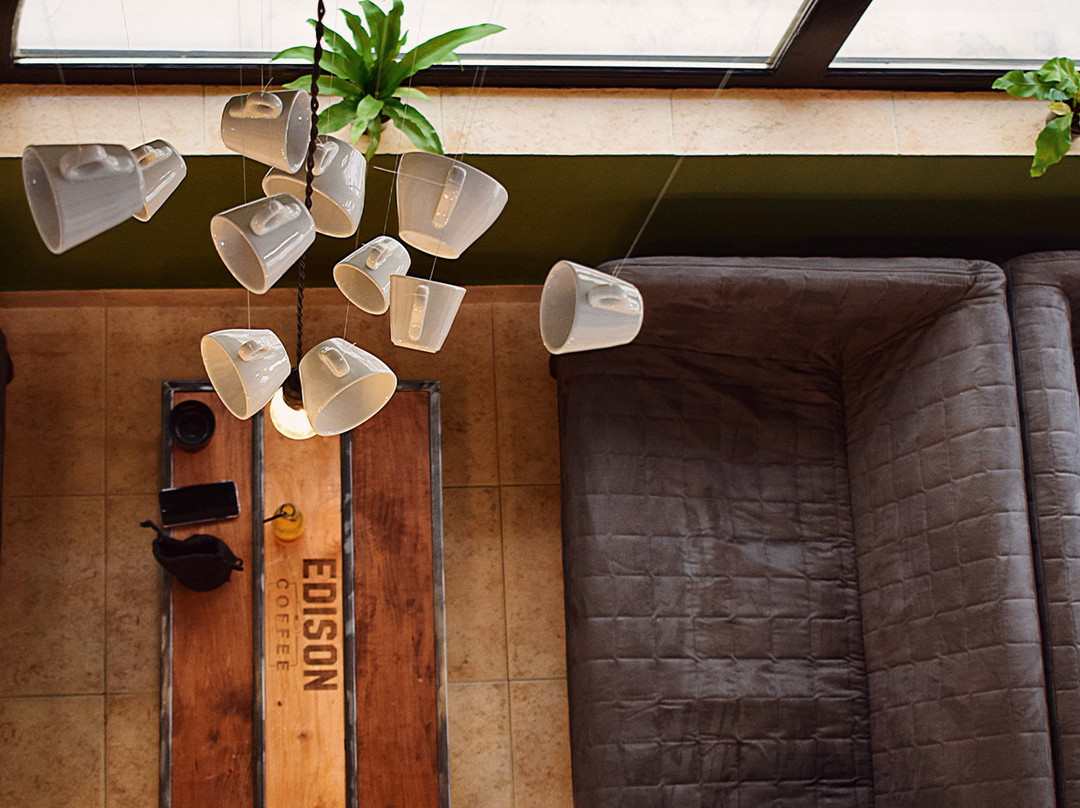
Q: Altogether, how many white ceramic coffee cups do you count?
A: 11